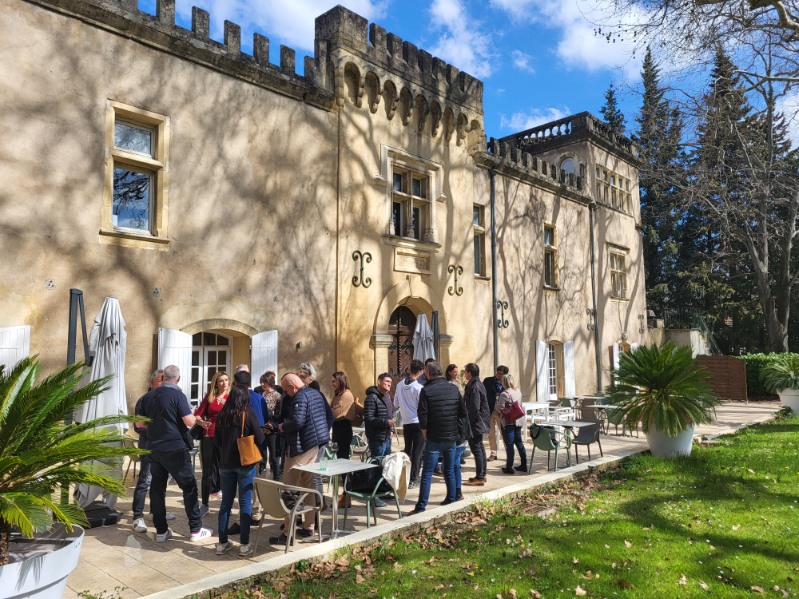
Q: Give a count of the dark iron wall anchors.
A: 5